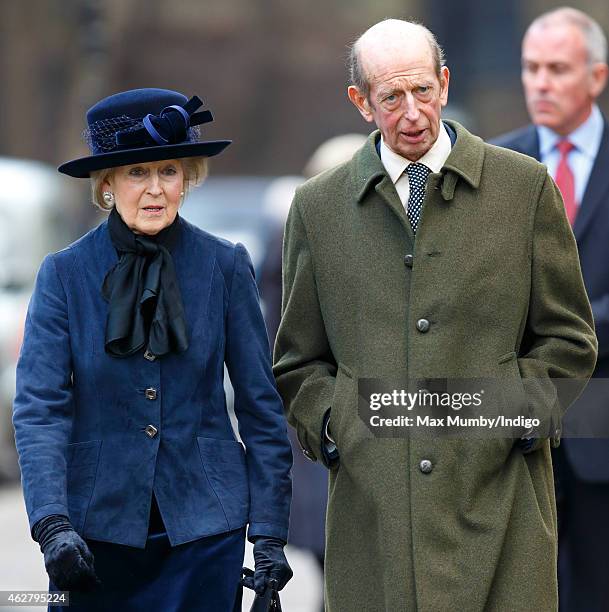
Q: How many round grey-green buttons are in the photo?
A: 3